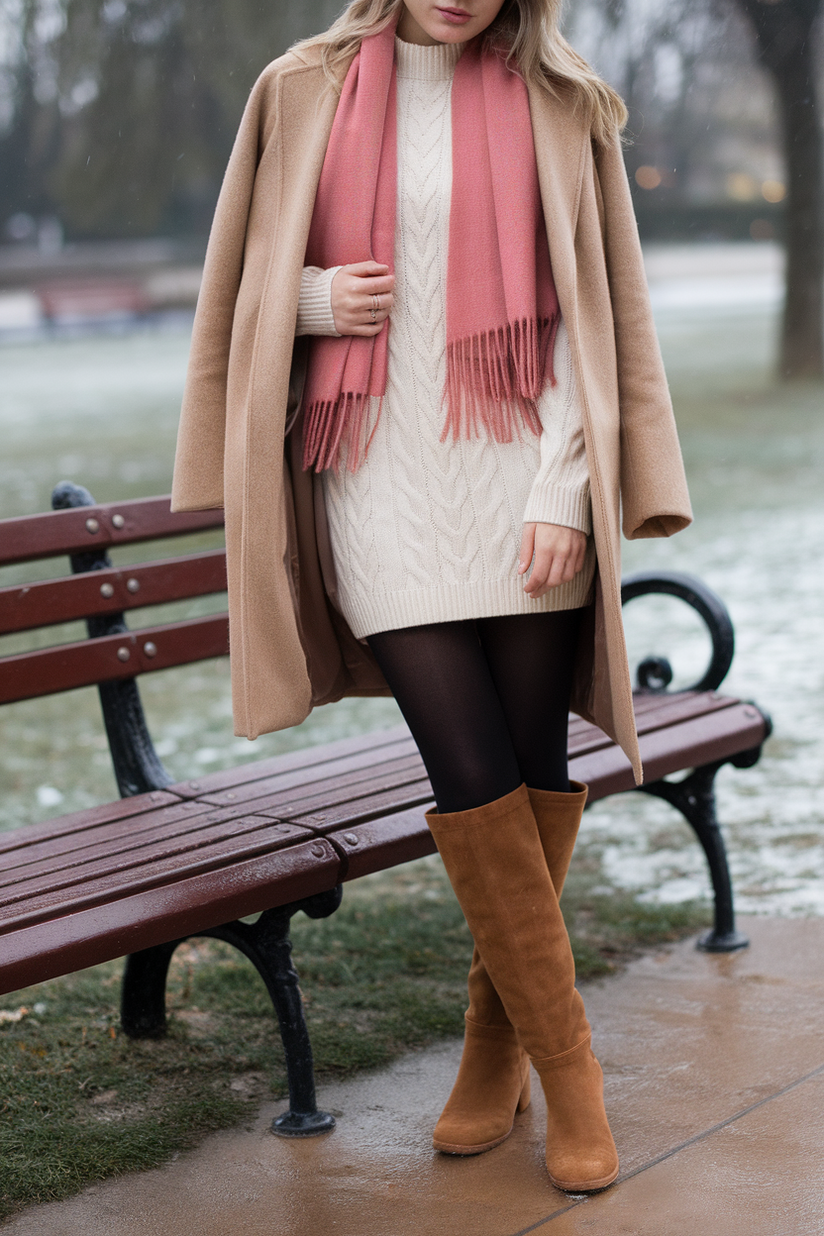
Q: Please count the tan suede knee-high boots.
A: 2